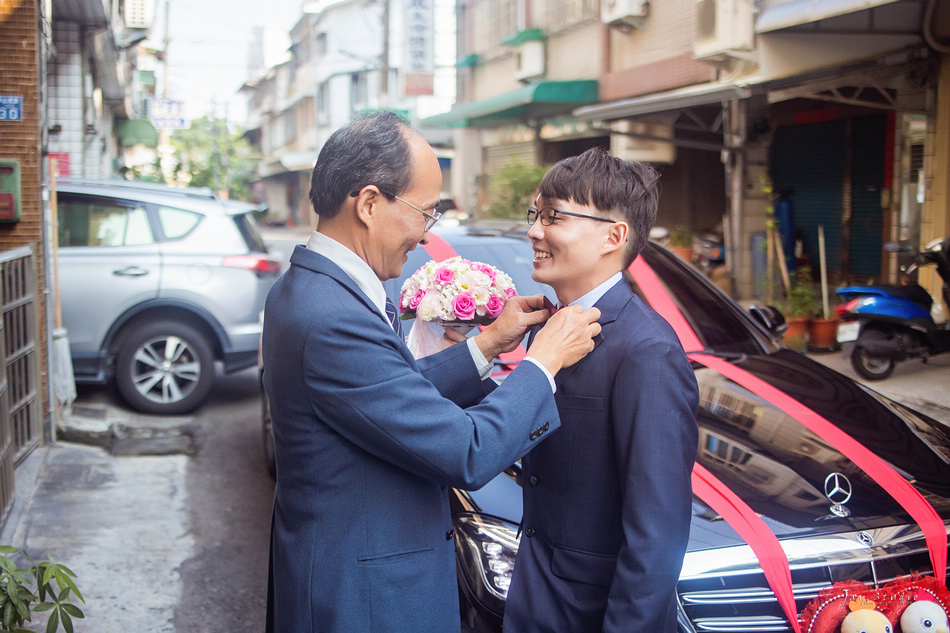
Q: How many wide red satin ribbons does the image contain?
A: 2